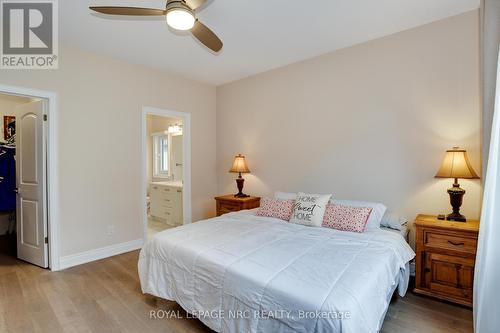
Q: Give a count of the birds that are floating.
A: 0